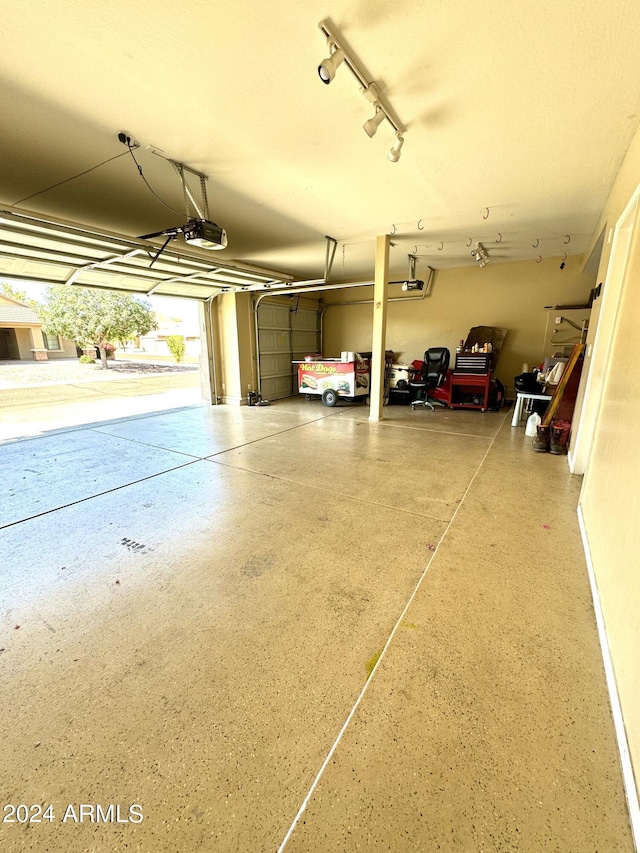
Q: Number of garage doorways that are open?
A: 1